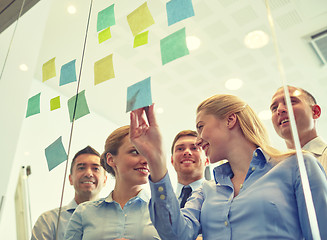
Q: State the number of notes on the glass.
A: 14